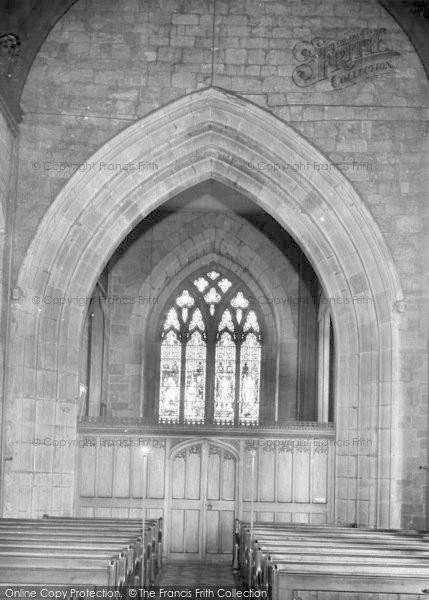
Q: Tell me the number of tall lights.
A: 2